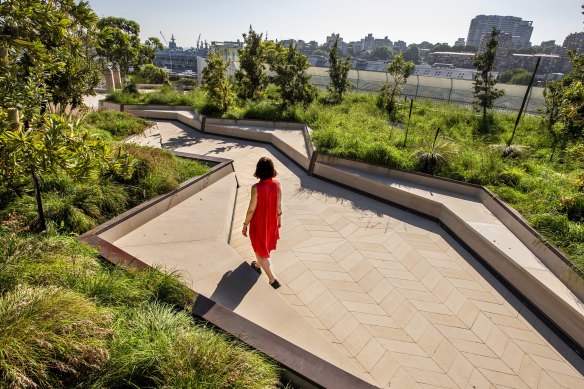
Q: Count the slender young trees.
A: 6